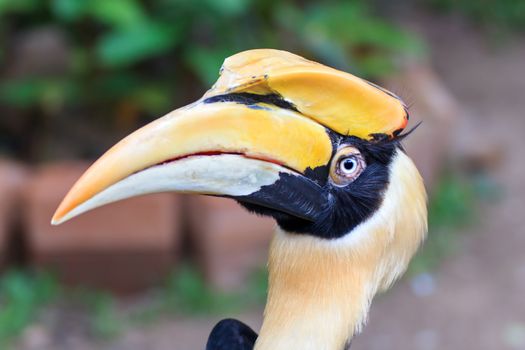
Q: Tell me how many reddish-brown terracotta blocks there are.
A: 3